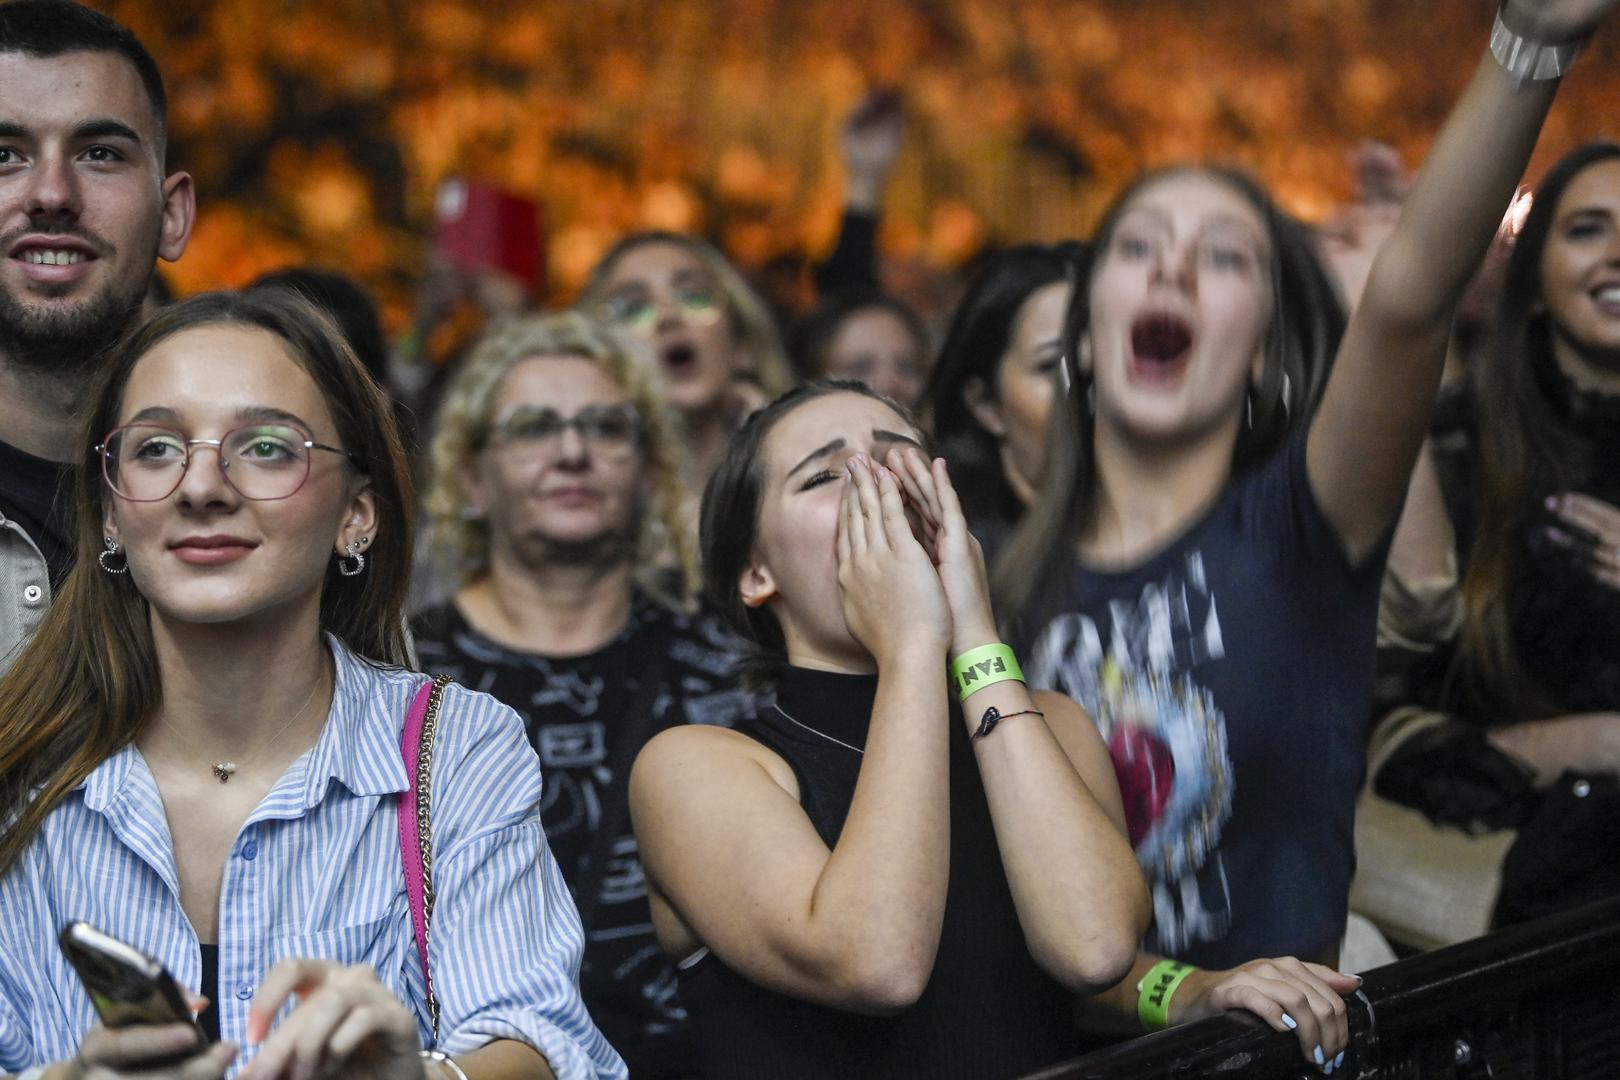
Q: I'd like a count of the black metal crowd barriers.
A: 1